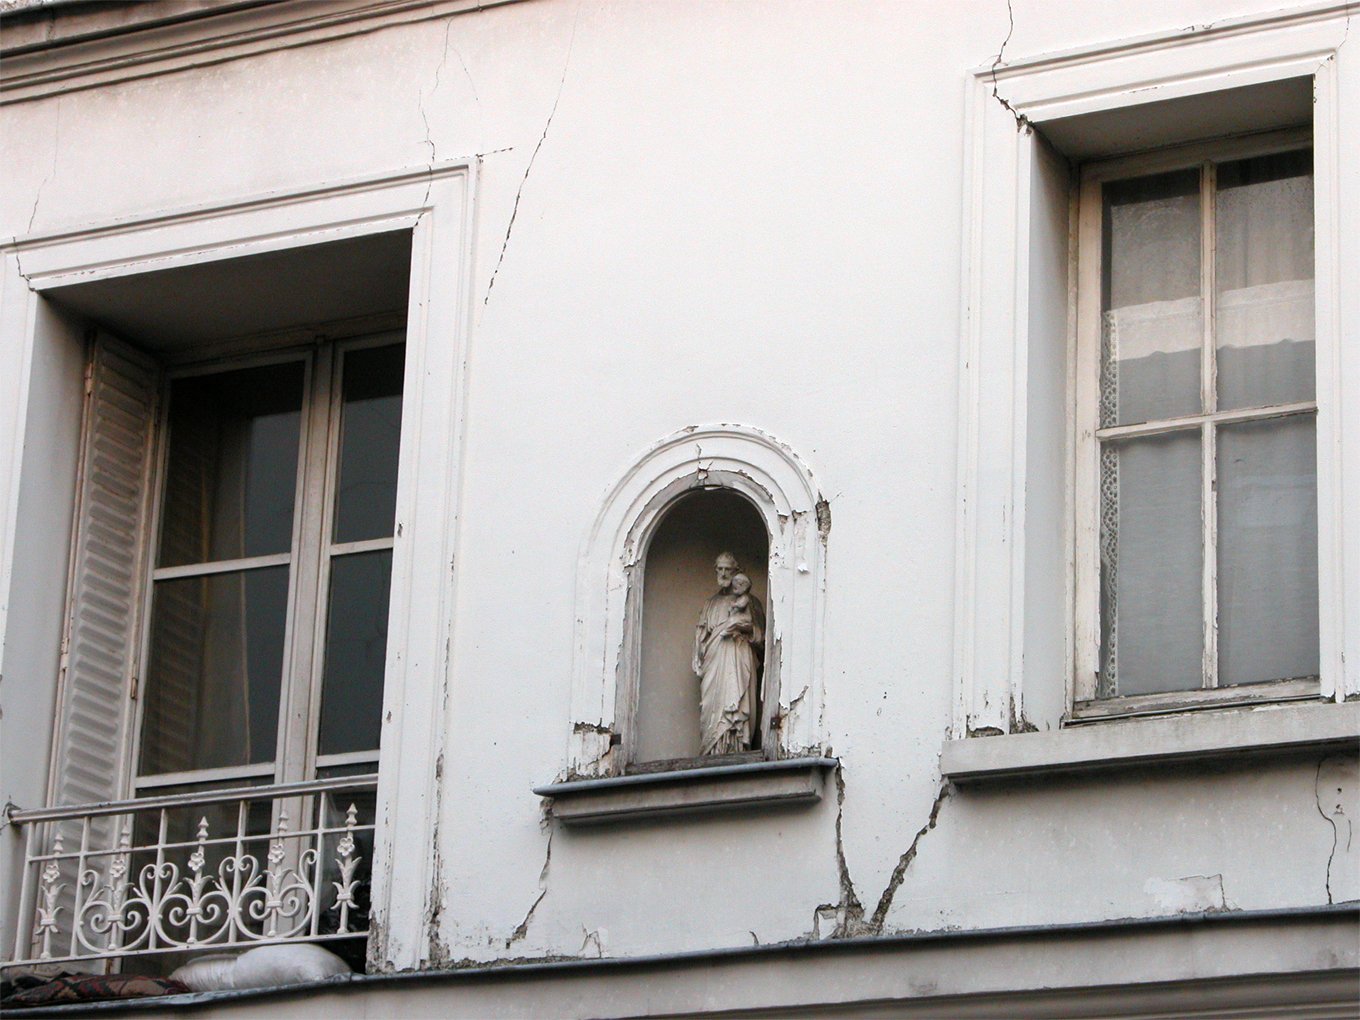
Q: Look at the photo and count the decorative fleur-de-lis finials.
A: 5